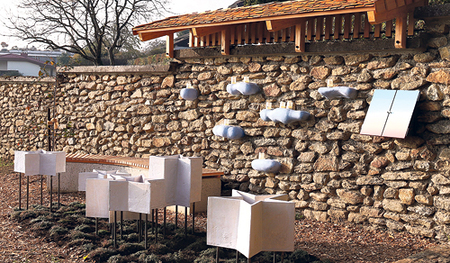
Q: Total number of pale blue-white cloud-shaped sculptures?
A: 6